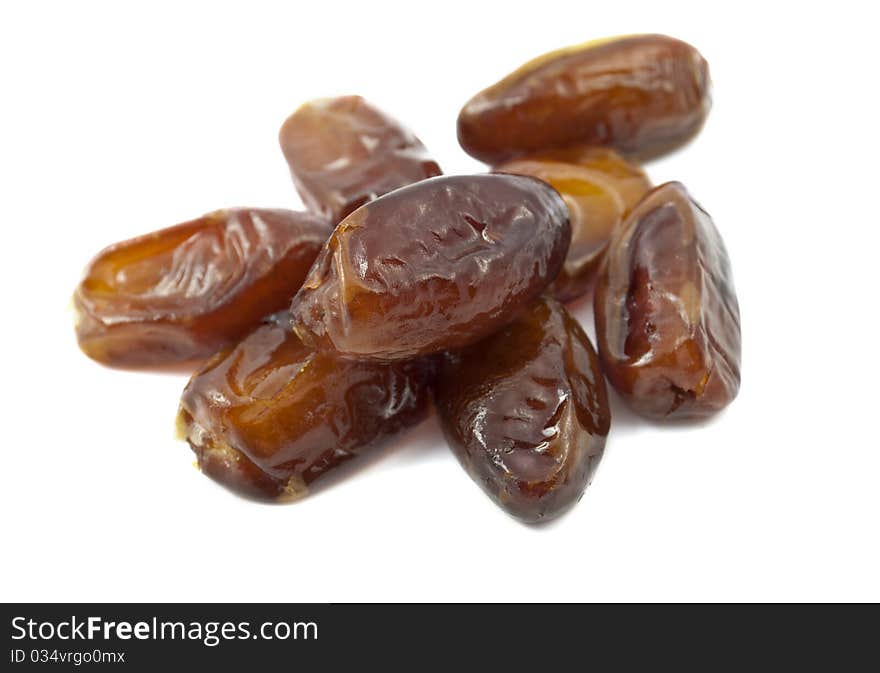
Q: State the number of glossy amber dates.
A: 8